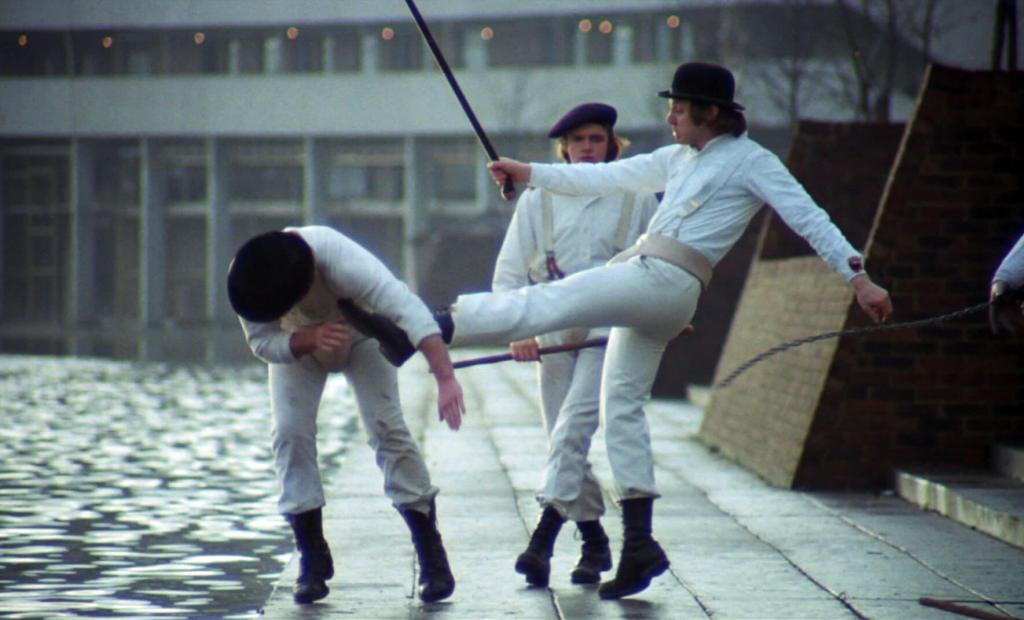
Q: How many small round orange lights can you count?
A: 9